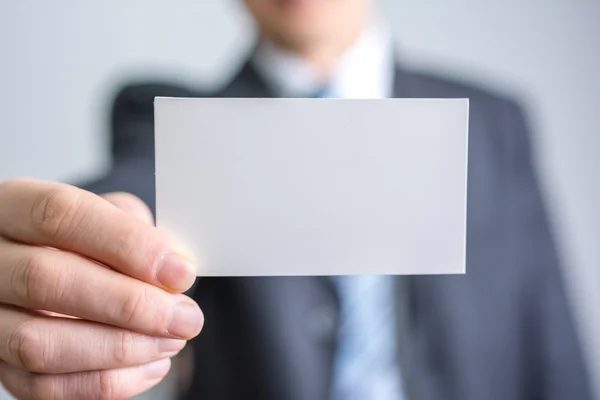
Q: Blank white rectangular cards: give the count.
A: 1